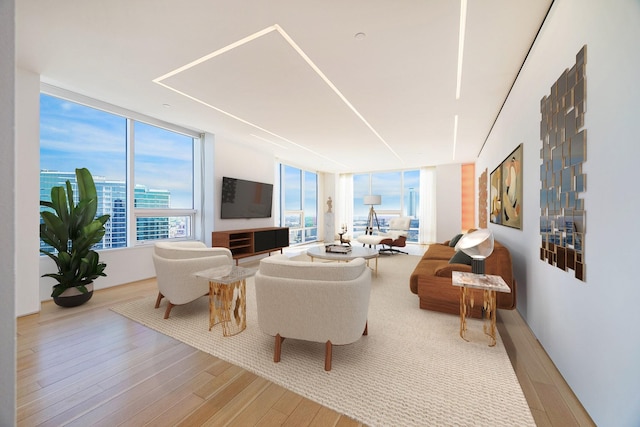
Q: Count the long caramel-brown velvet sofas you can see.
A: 1